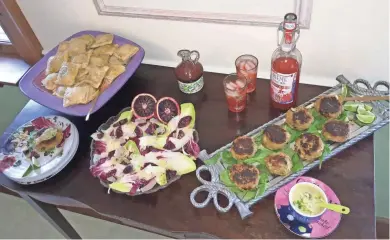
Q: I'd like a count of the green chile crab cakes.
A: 8